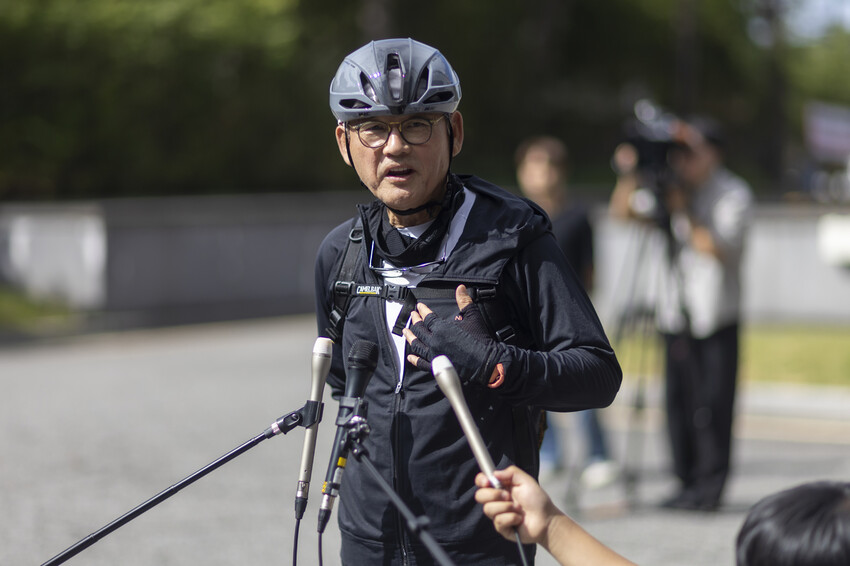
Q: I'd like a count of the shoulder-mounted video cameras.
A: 1